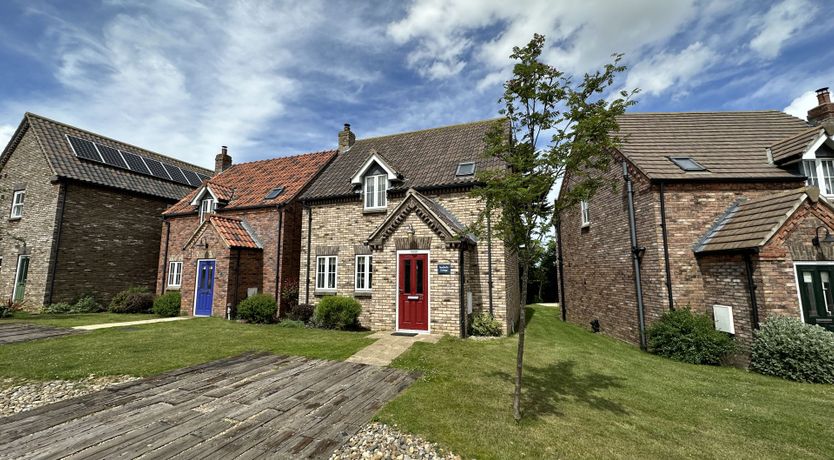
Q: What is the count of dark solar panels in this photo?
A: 7